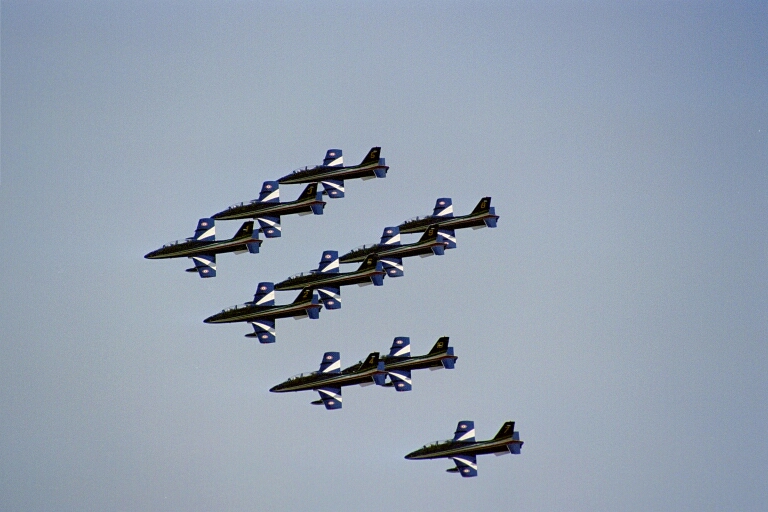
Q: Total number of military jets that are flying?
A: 10